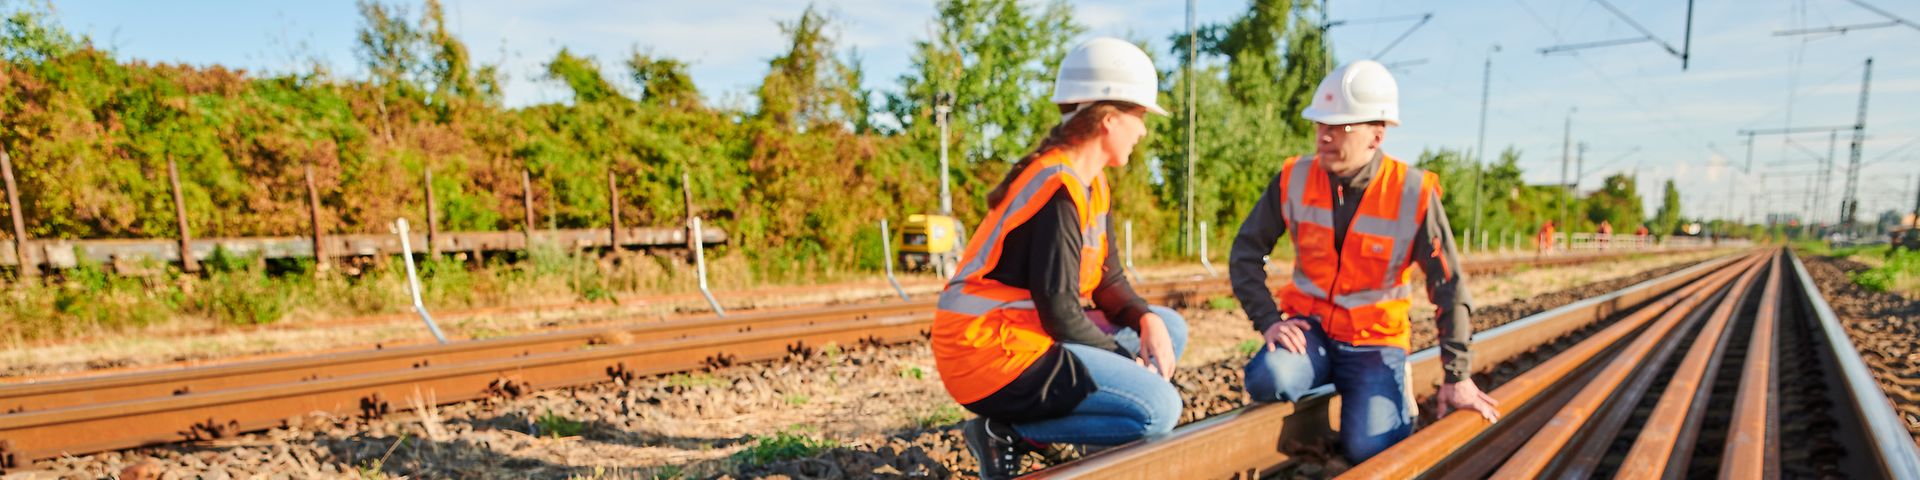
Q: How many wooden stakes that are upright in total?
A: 7